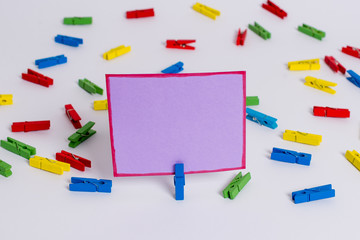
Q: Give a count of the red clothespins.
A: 11